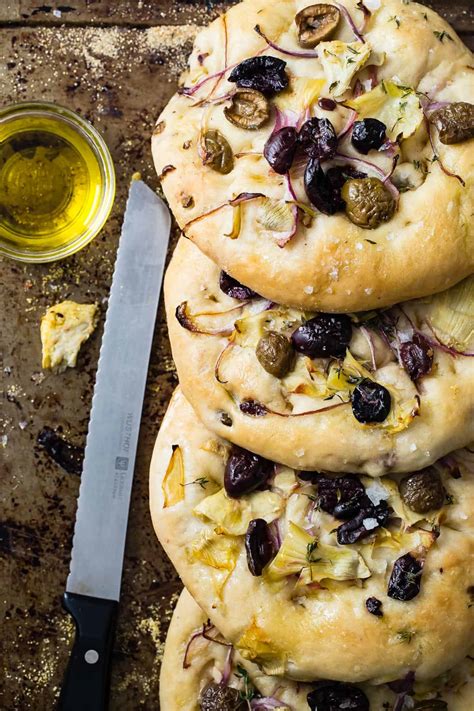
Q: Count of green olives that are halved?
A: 2